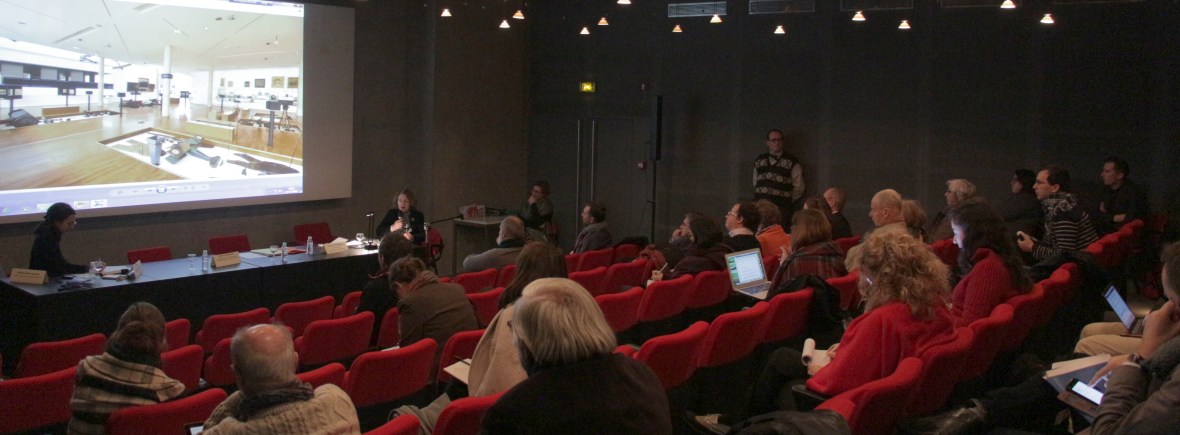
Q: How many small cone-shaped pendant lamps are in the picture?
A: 13